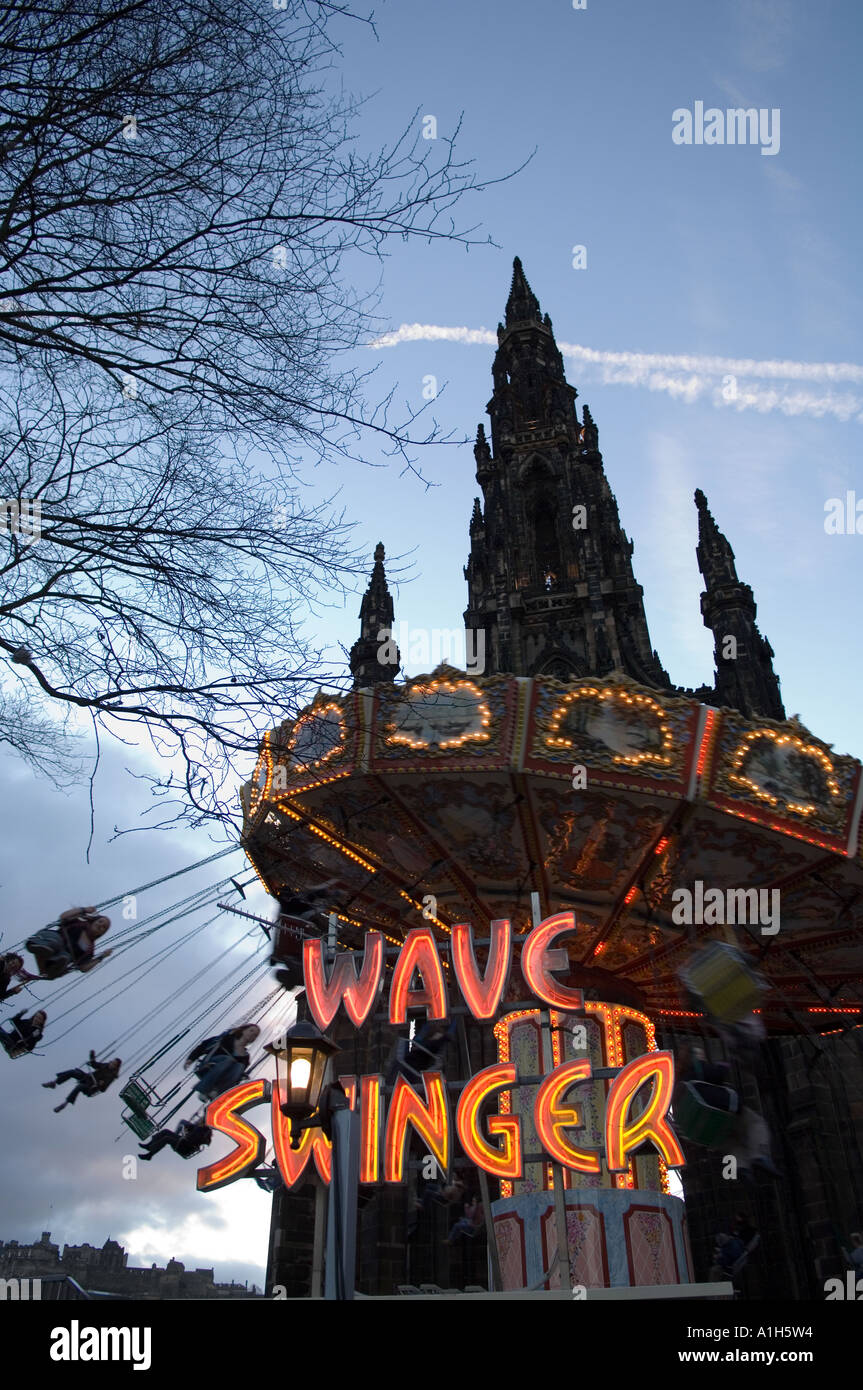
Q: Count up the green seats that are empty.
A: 2